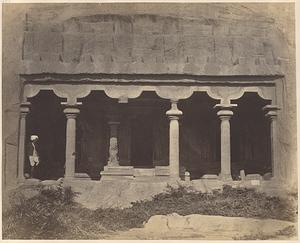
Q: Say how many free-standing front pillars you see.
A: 3